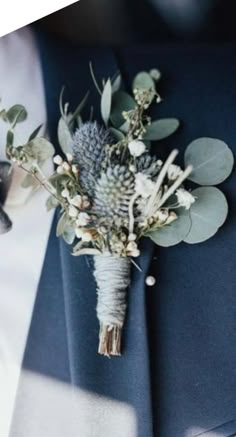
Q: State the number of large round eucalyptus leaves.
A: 3